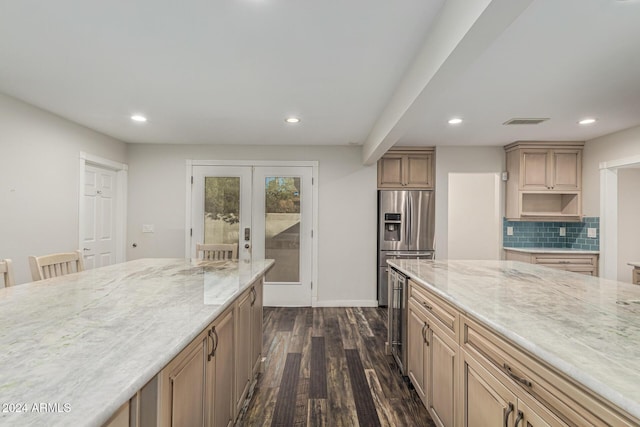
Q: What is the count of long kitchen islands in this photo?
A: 2